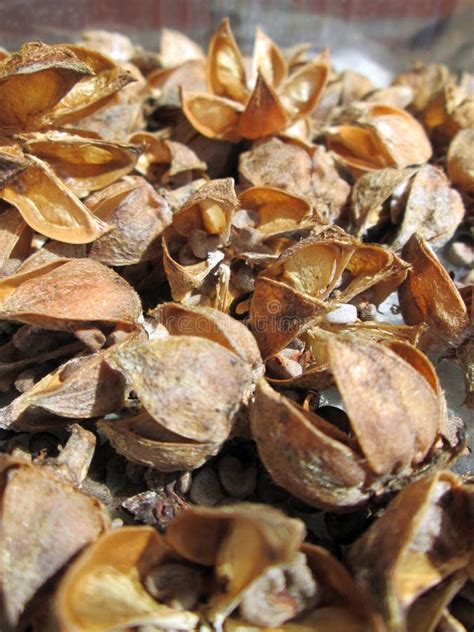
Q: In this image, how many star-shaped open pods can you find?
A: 1